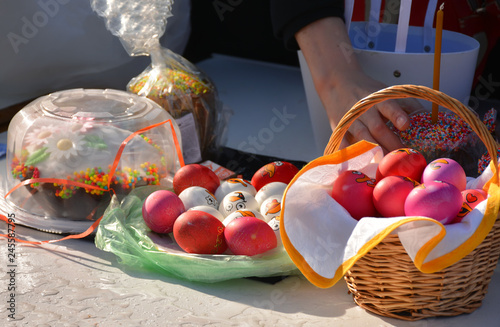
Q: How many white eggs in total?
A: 8